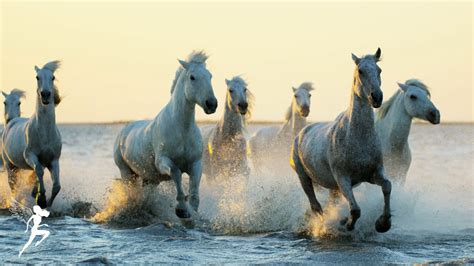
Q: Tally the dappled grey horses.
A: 1